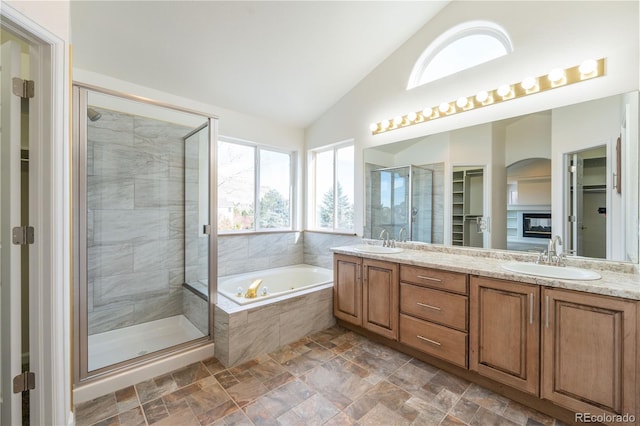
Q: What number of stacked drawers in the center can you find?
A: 3